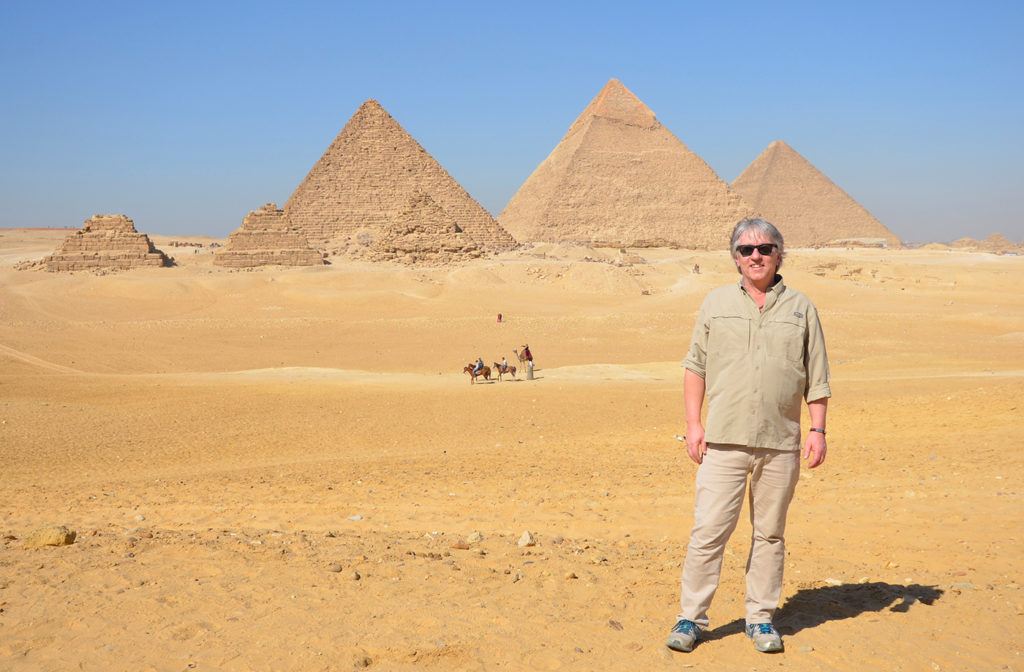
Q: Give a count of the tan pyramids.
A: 6